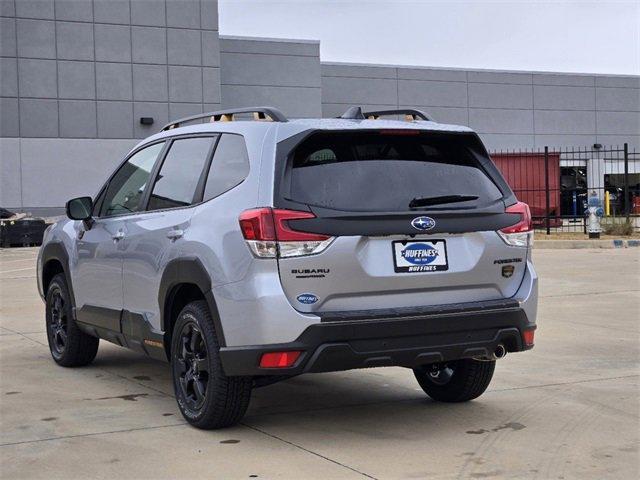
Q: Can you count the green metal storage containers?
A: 0